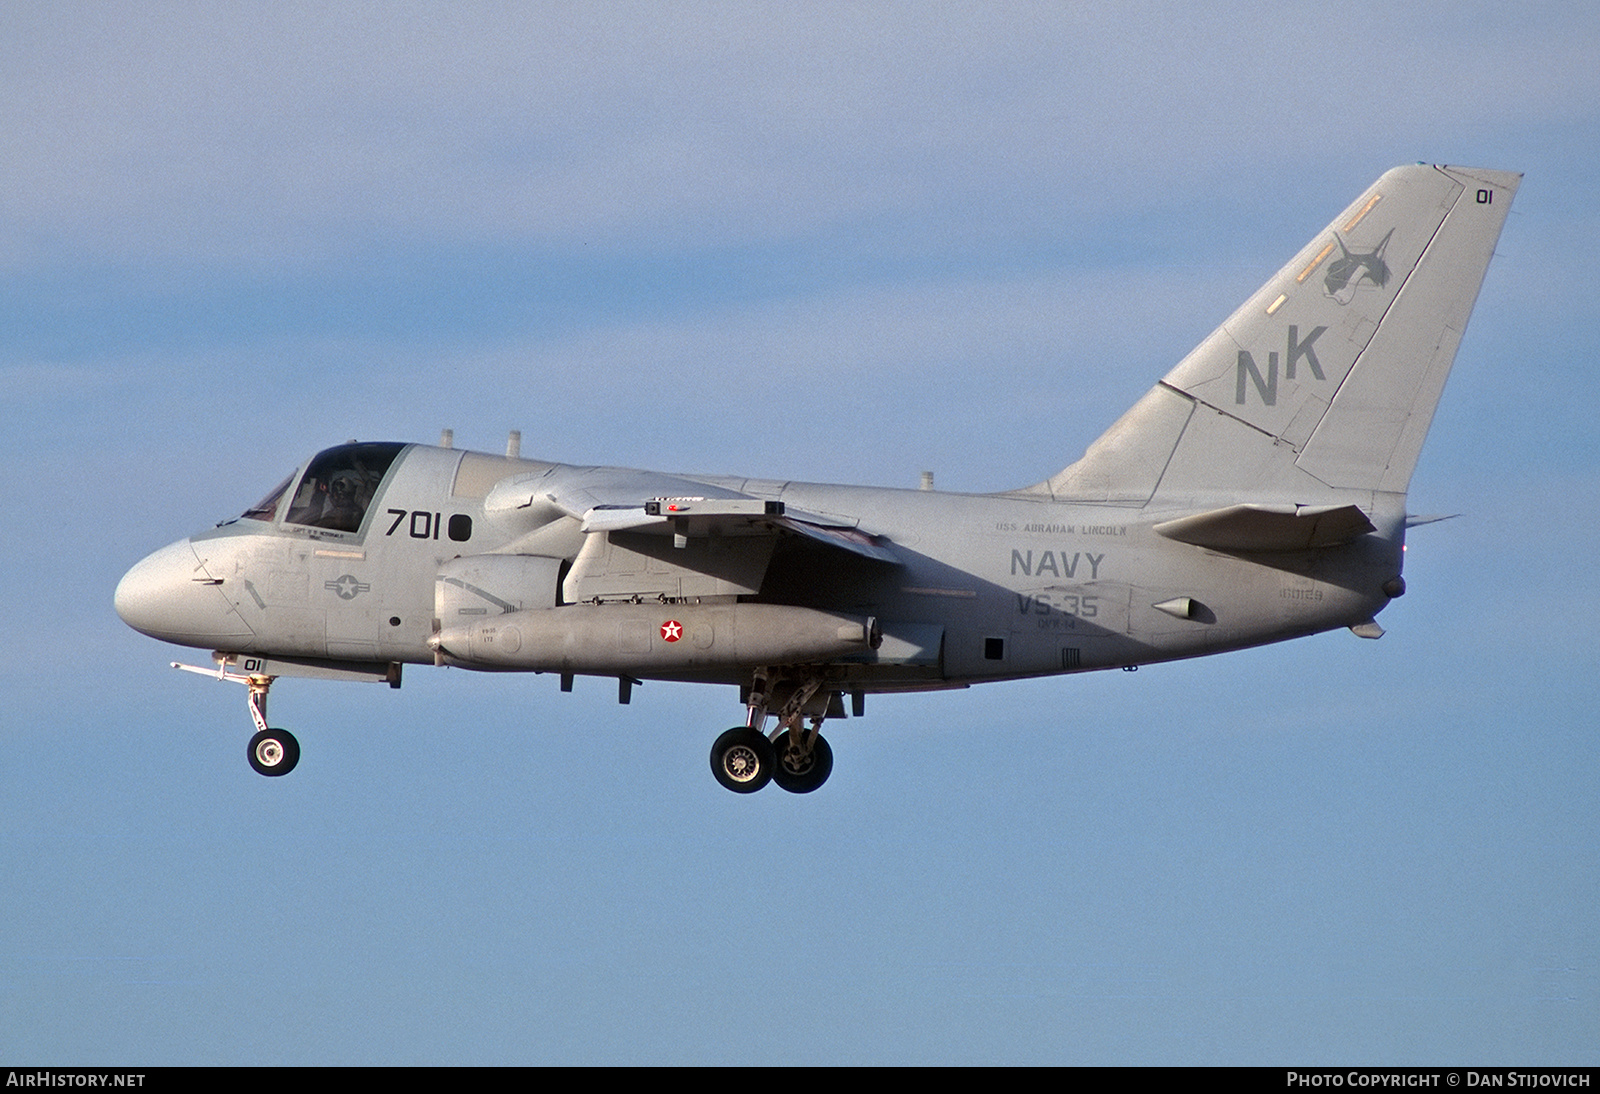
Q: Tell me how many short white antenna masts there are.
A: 3